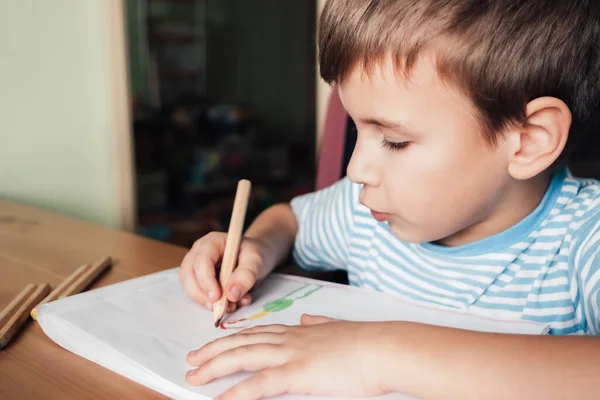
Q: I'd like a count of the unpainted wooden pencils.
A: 5